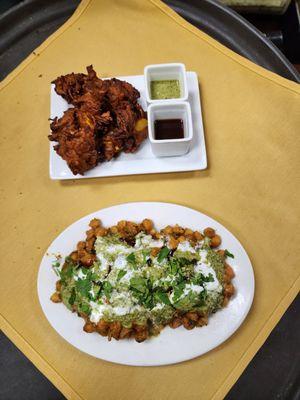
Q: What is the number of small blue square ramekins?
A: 0